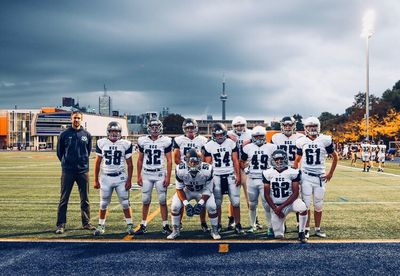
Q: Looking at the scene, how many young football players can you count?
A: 10